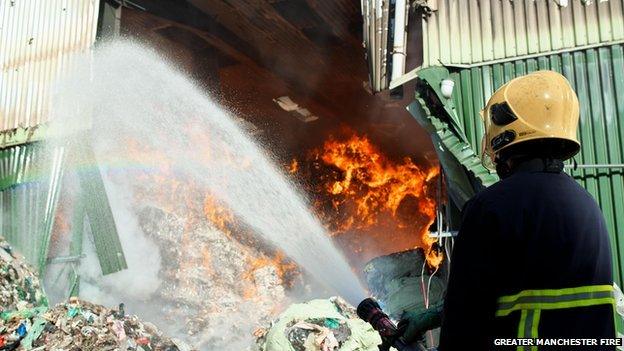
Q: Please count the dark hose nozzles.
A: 1